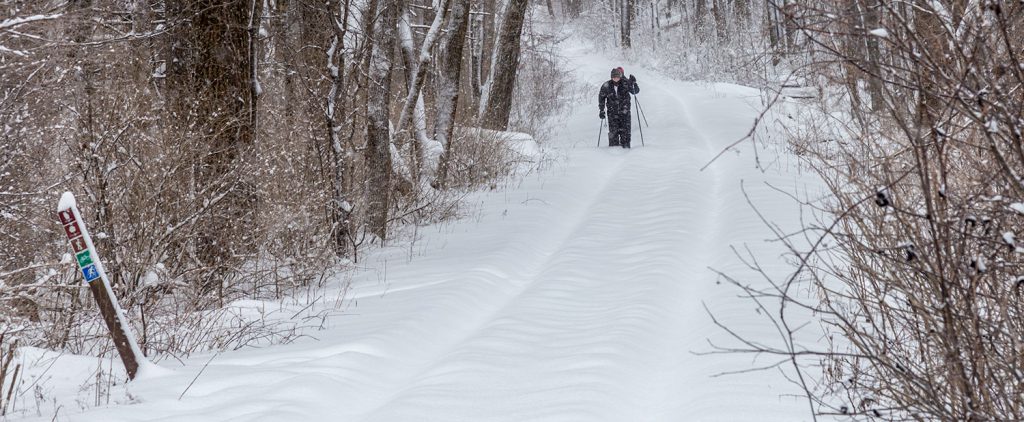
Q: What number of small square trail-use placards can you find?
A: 5